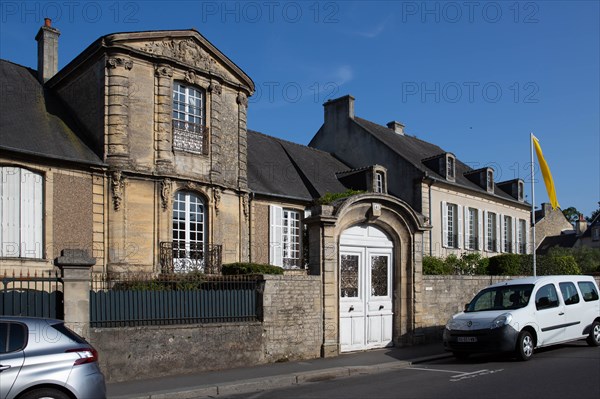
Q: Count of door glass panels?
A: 2